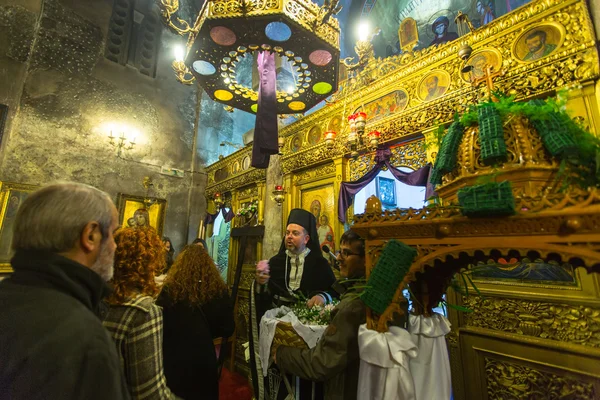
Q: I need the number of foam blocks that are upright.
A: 4